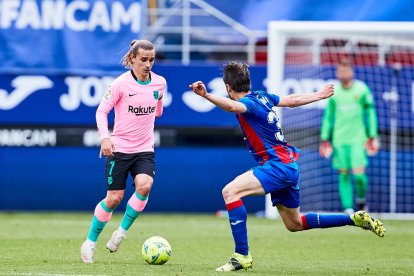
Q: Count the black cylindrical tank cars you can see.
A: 0